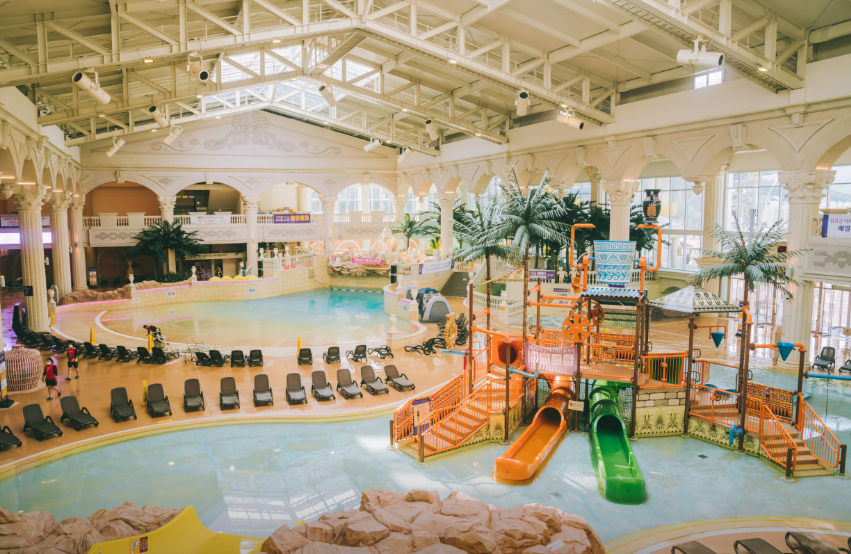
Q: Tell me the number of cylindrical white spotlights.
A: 12